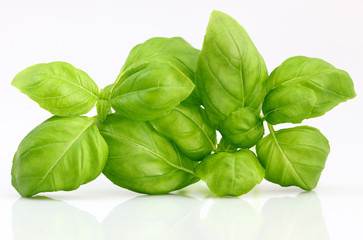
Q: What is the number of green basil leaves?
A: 12